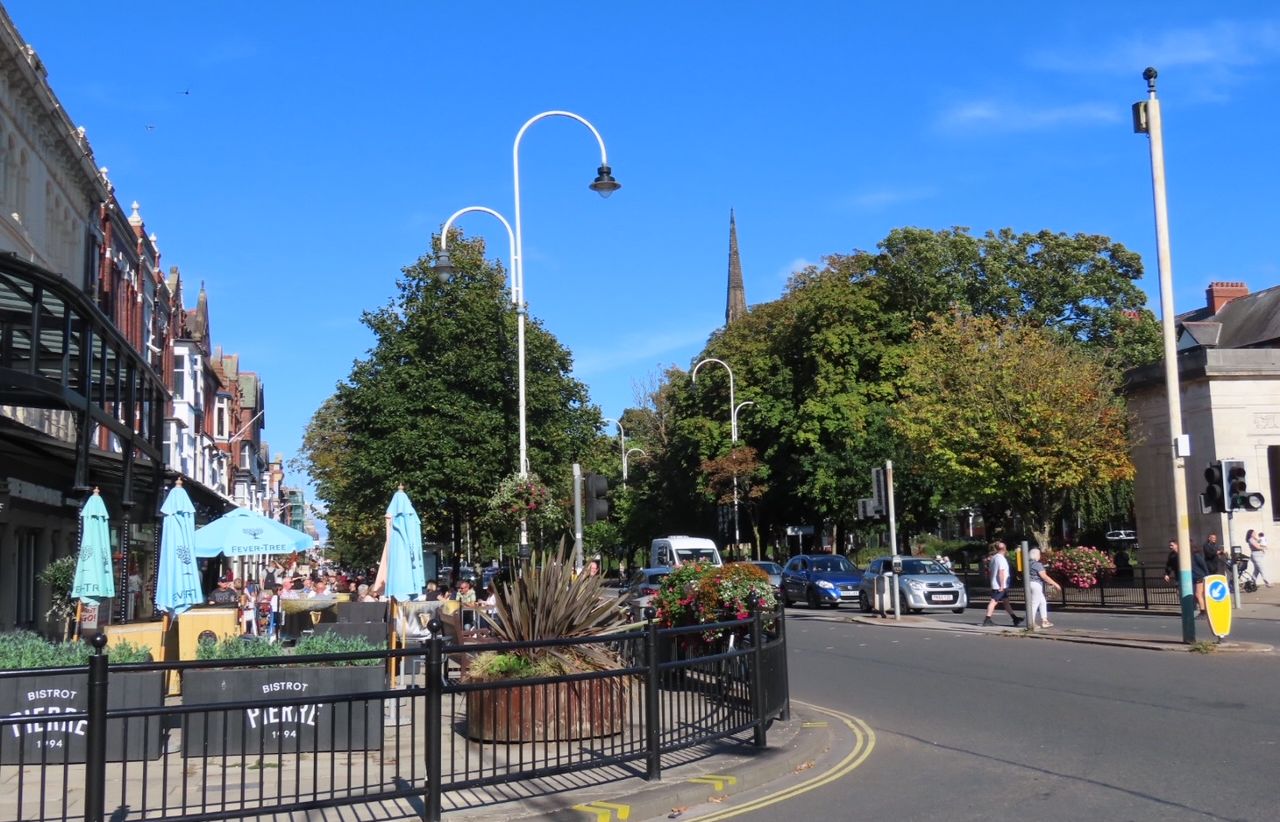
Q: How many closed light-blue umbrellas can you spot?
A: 3